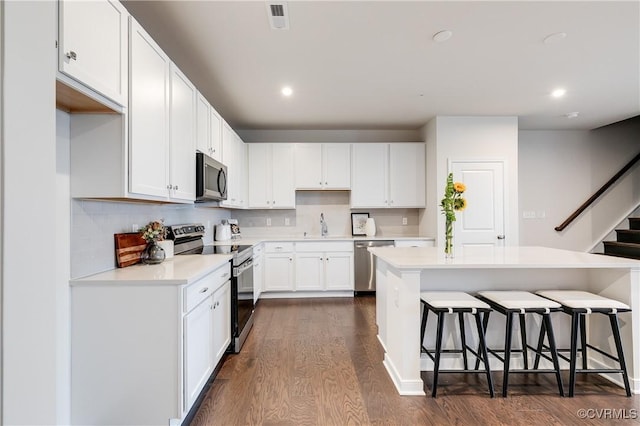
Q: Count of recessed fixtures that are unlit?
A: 2